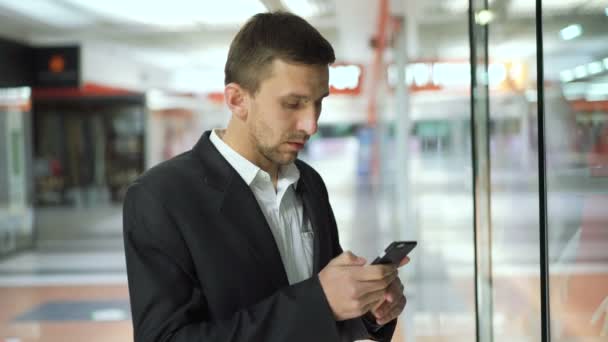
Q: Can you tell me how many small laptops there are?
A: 0